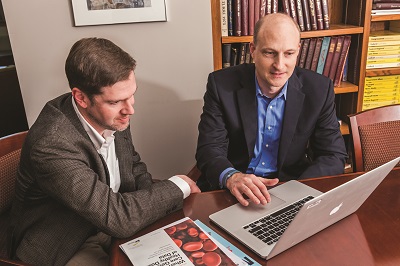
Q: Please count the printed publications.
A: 2